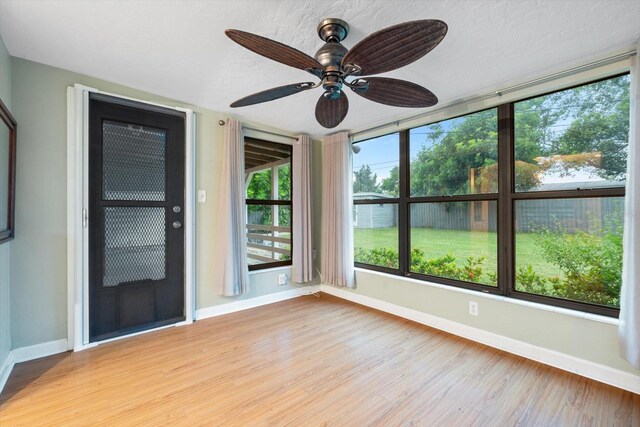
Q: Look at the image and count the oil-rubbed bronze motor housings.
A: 1